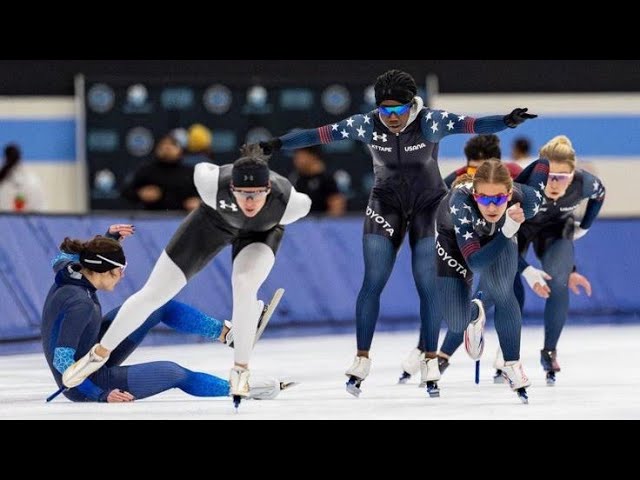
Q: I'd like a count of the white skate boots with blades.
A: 10